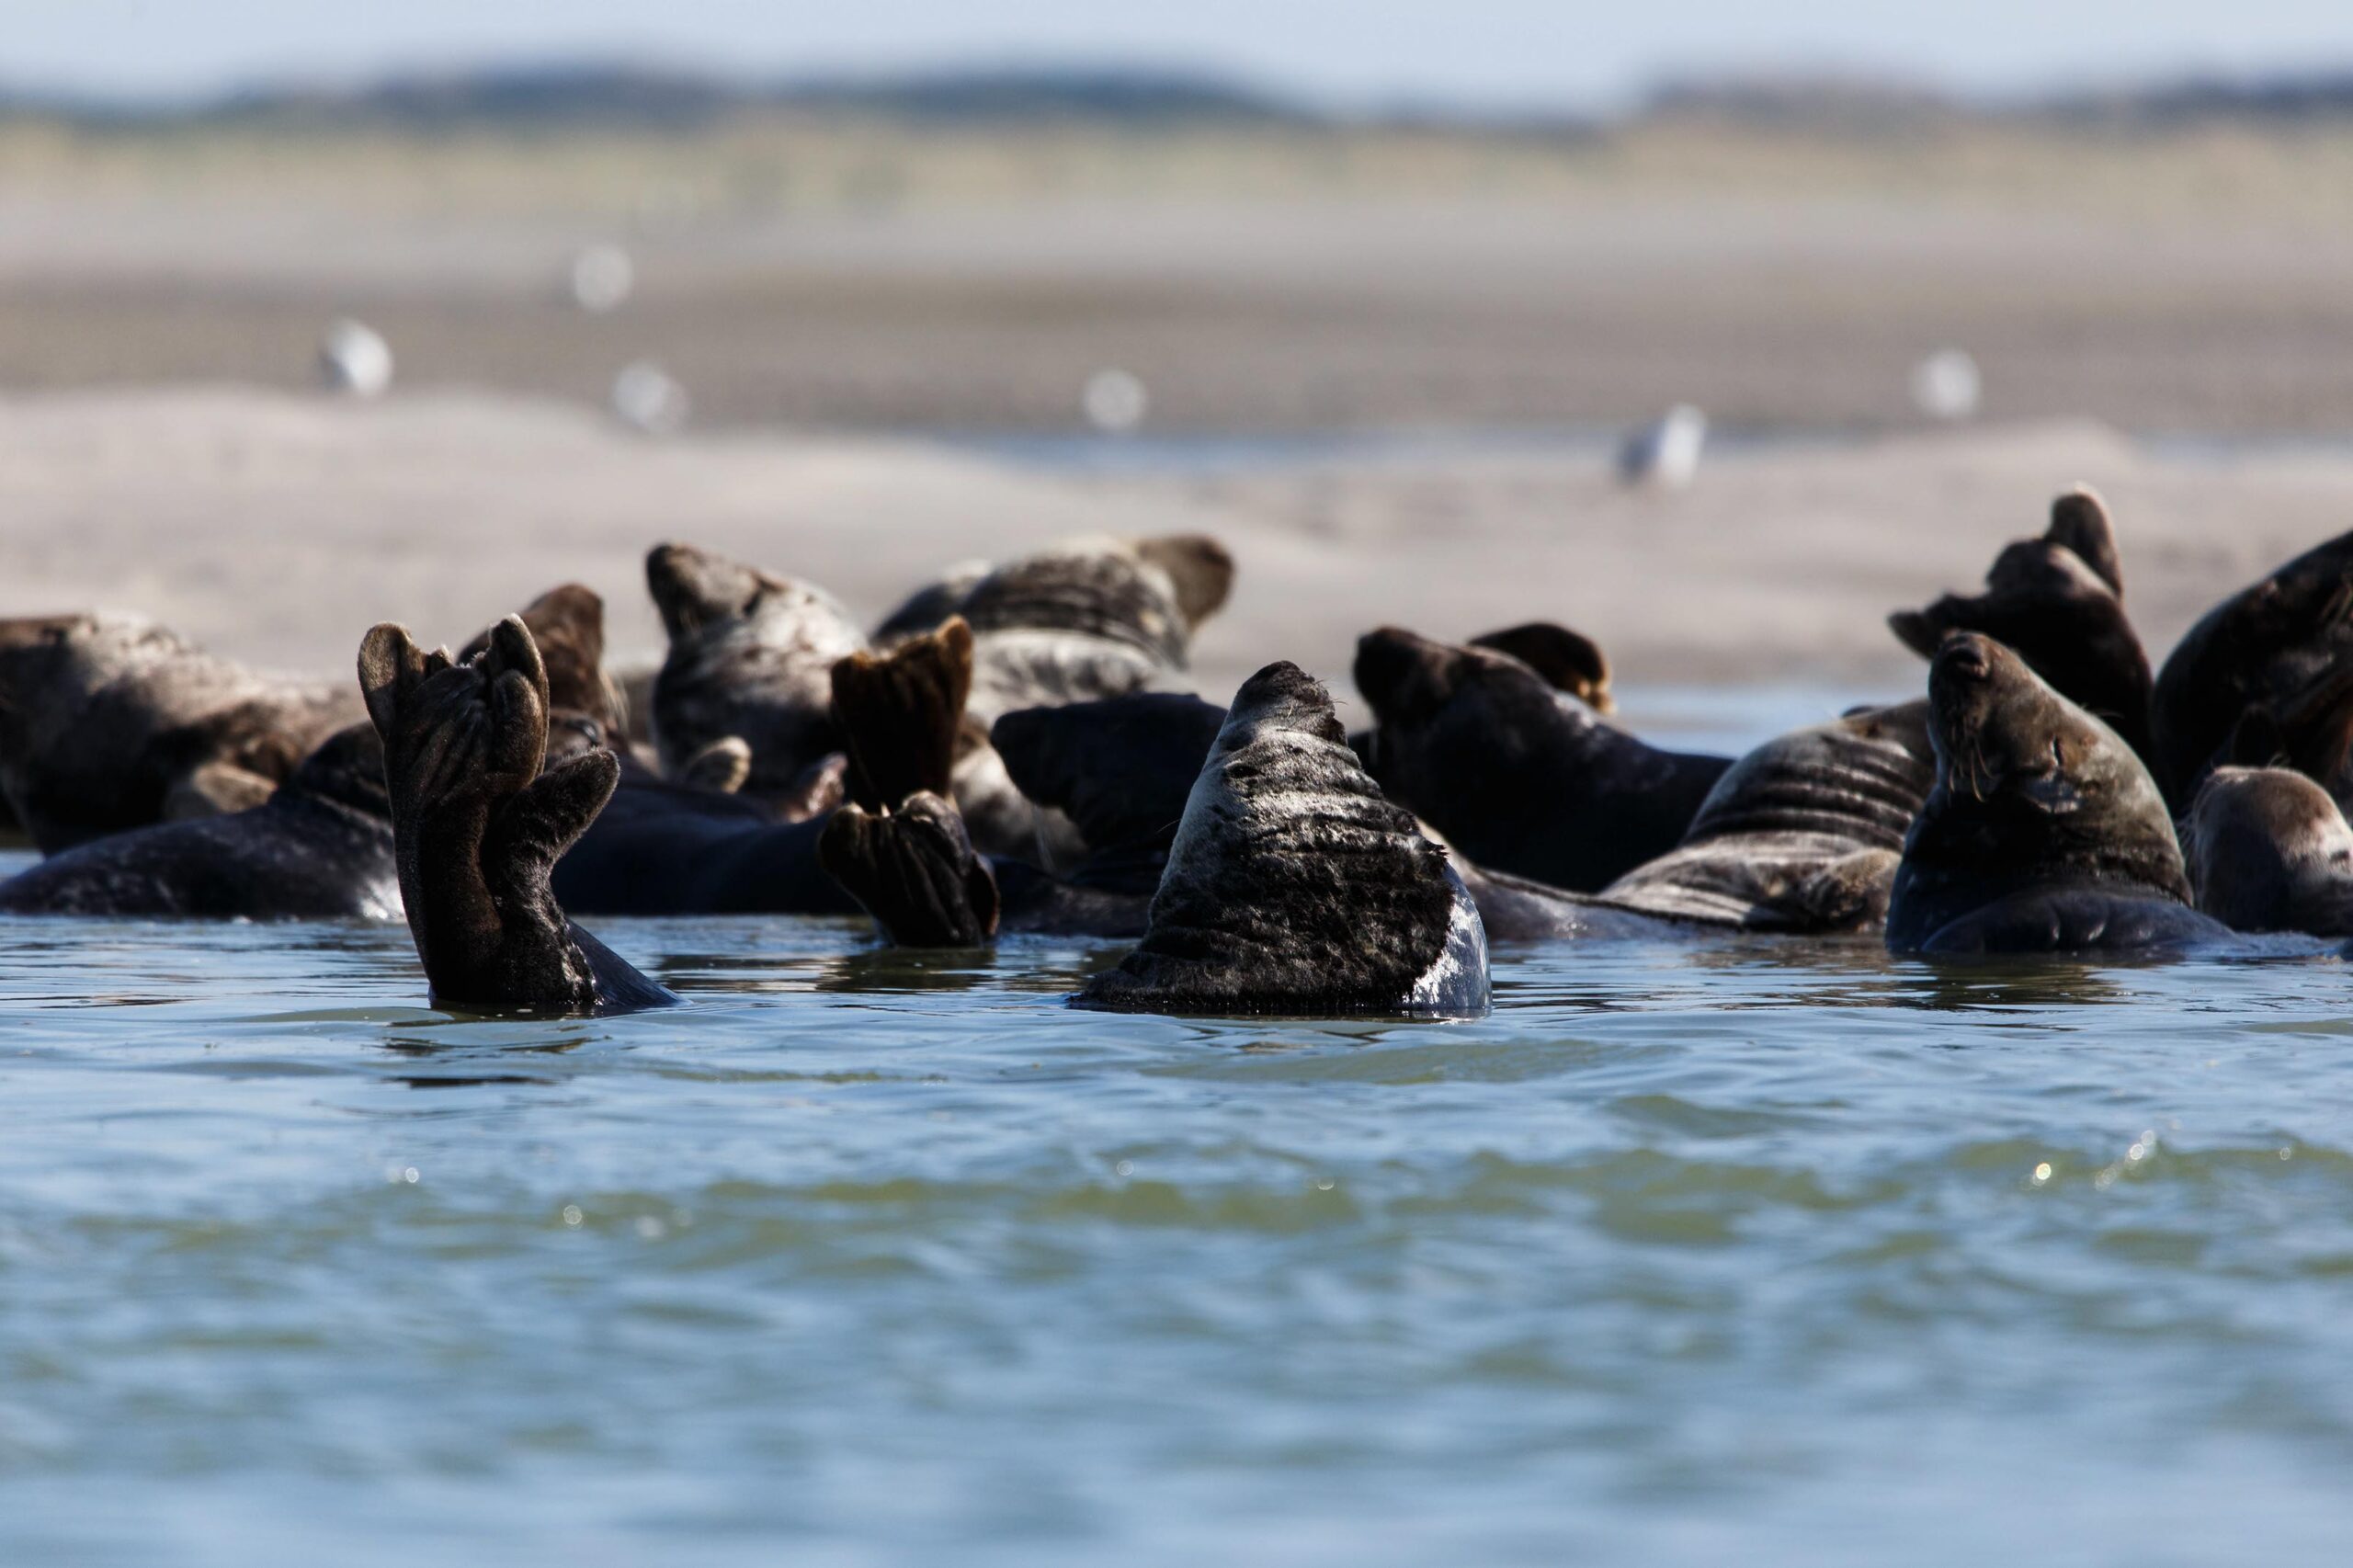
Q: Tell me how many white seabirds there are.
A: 6